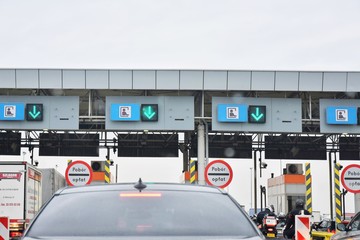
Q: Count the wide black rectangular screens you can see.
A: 6